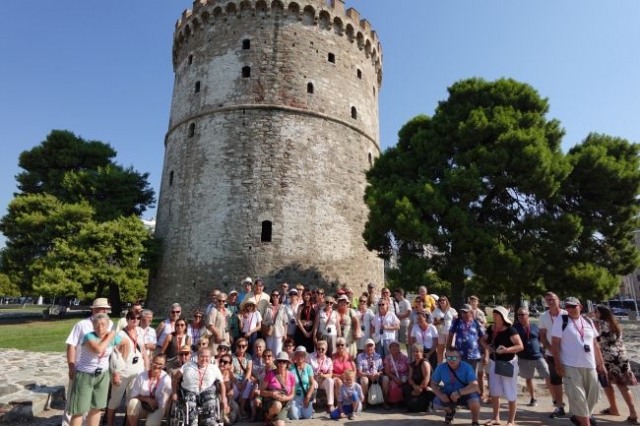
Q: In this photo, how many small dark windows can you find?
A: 13